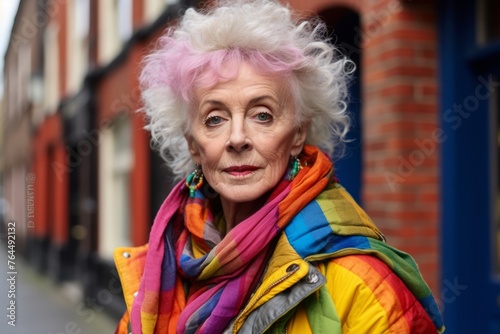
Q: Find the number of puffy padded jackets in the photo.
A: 1